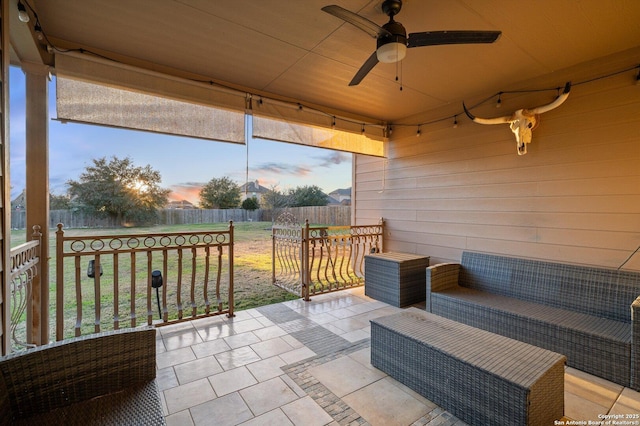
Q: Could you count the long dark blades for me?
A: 3